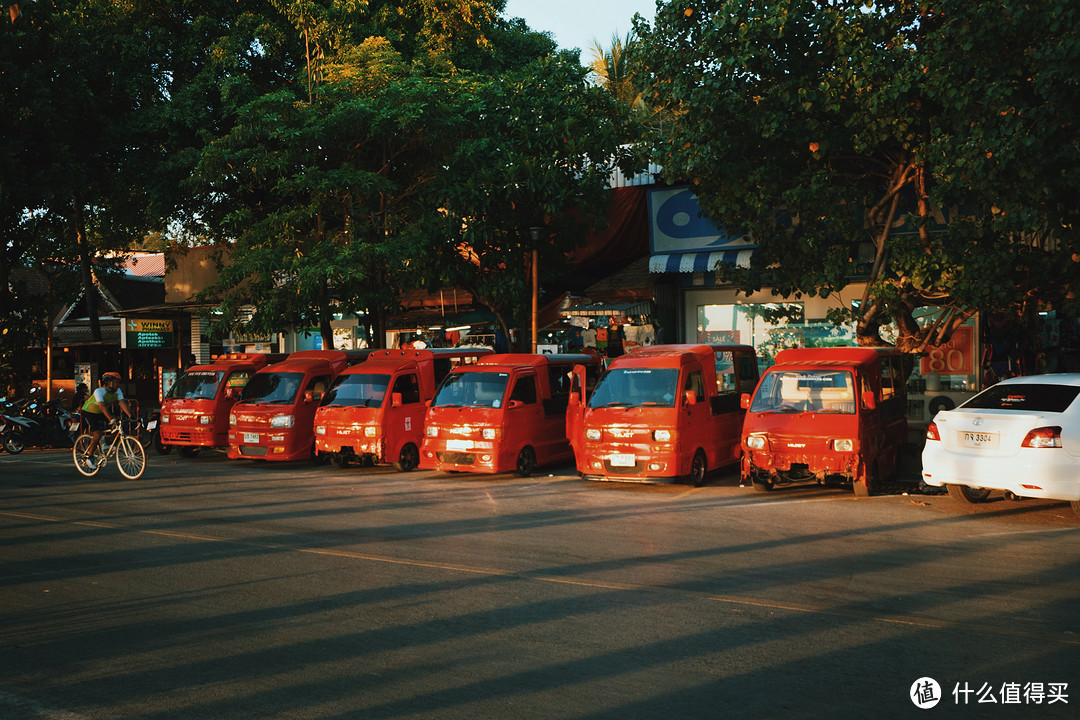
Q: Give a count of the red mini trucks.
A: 6